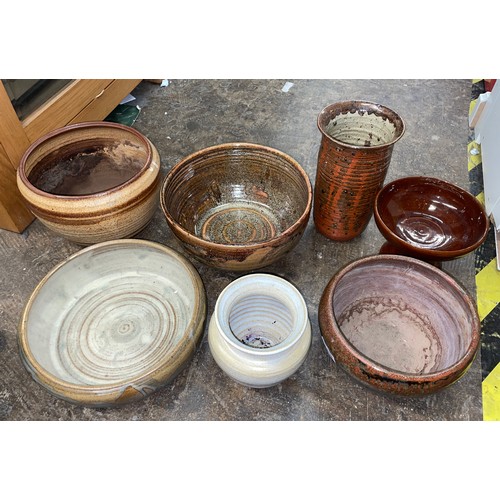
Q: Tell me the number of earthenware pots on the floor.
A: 7